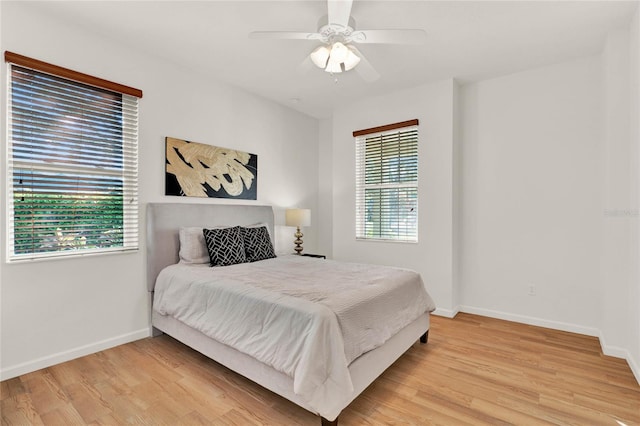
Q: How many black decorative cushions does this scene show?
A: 2